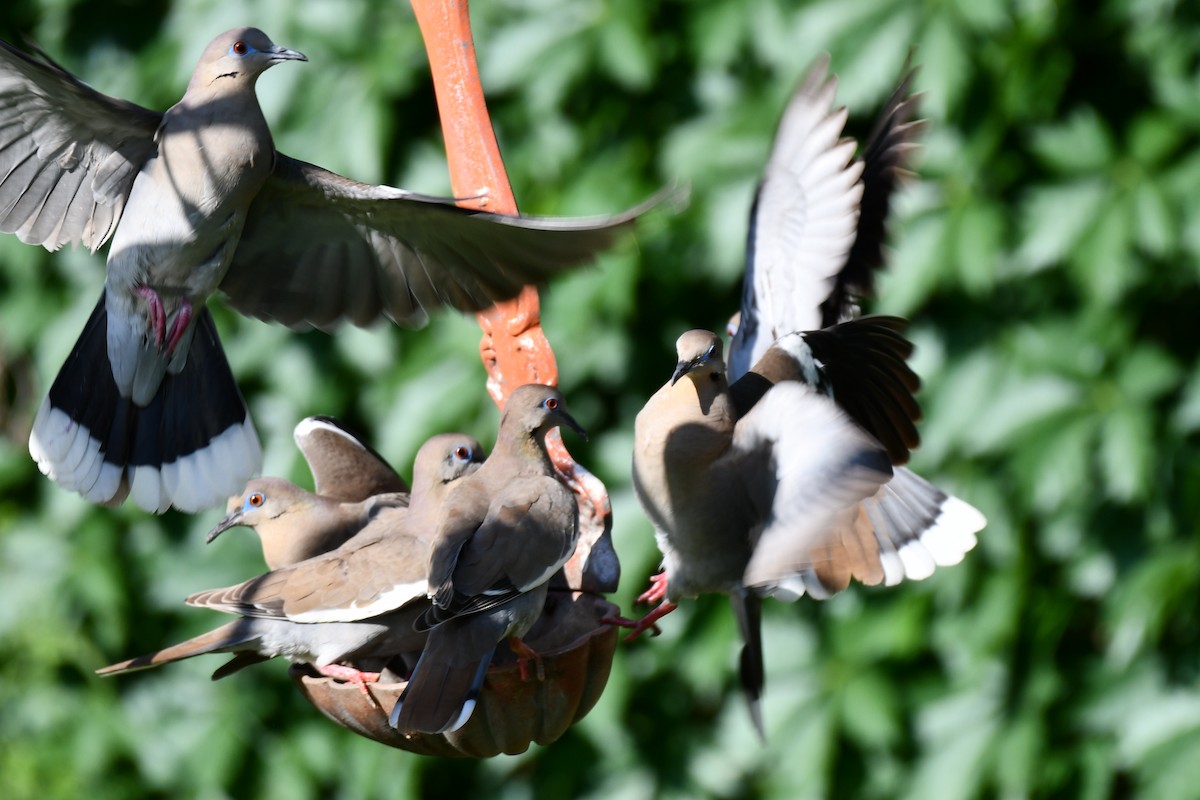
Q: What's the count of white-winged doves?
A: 6